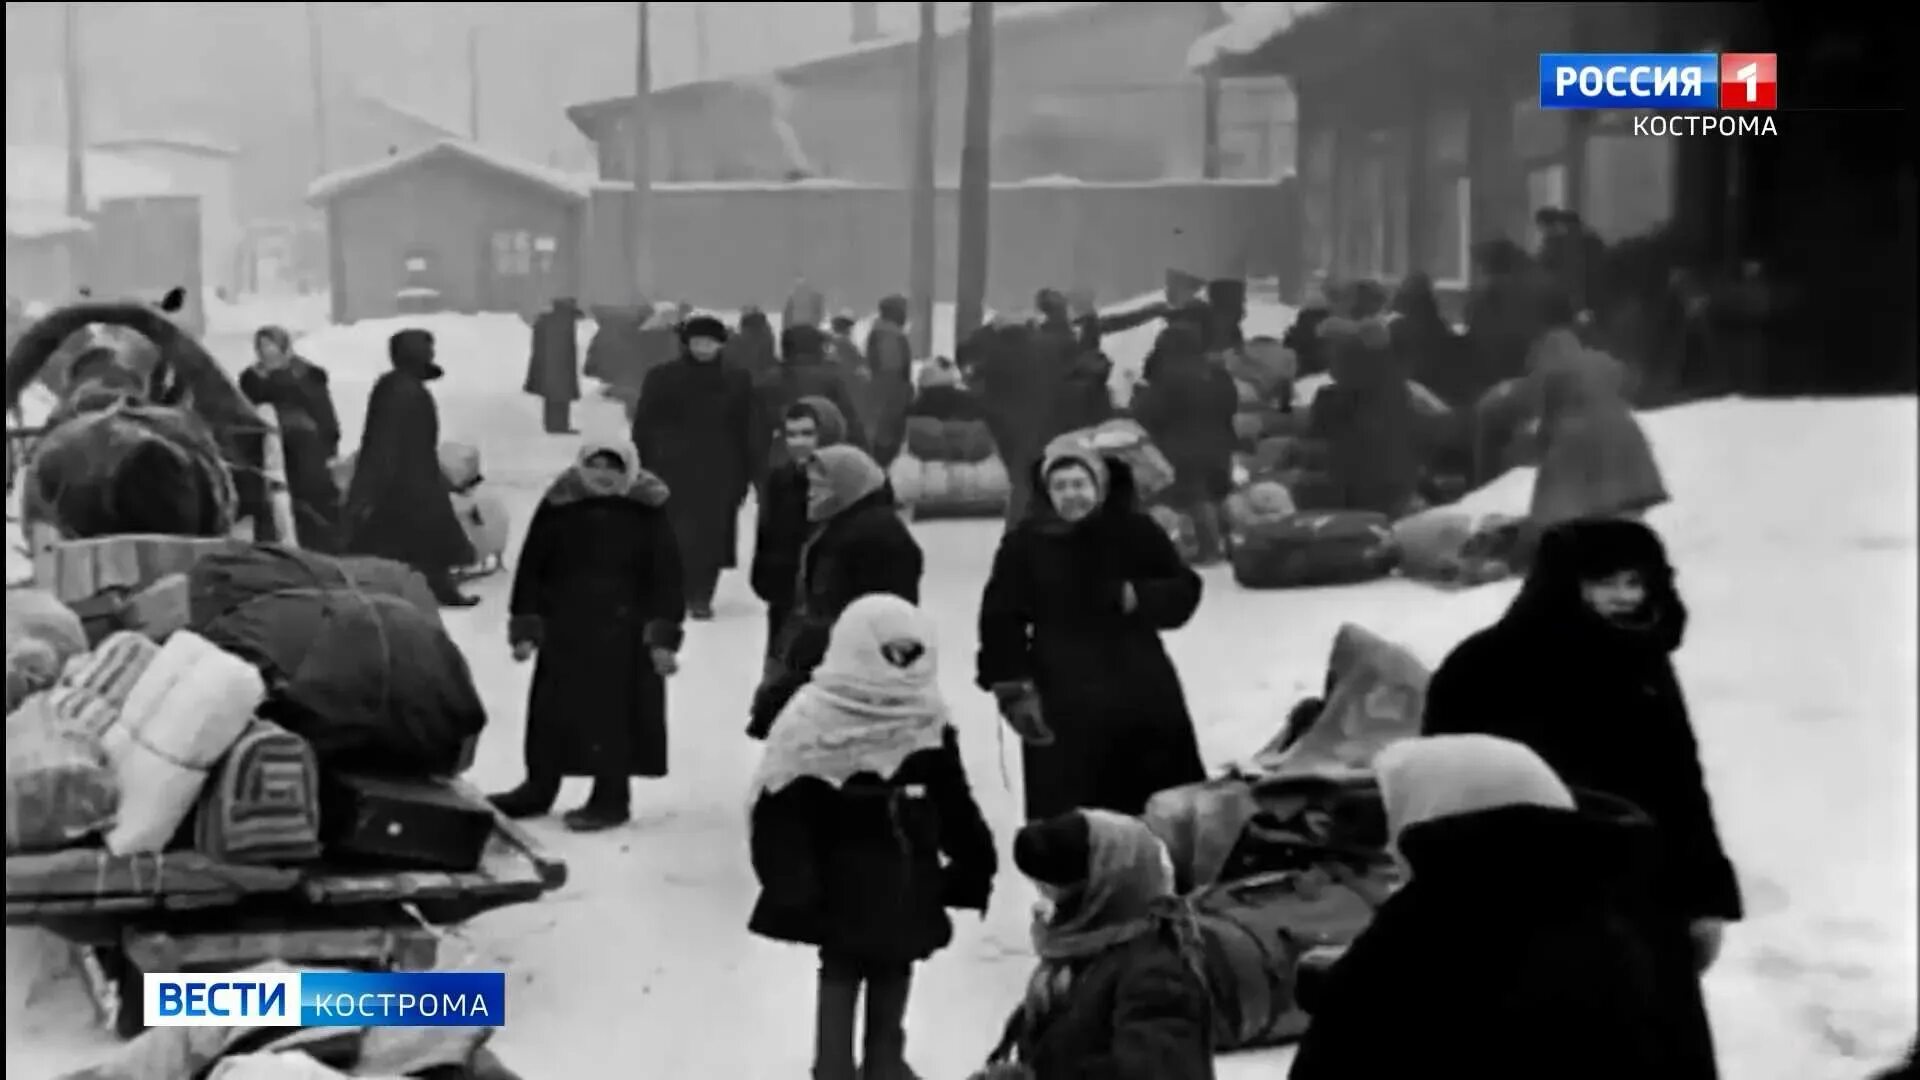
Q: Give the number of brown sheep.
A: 0